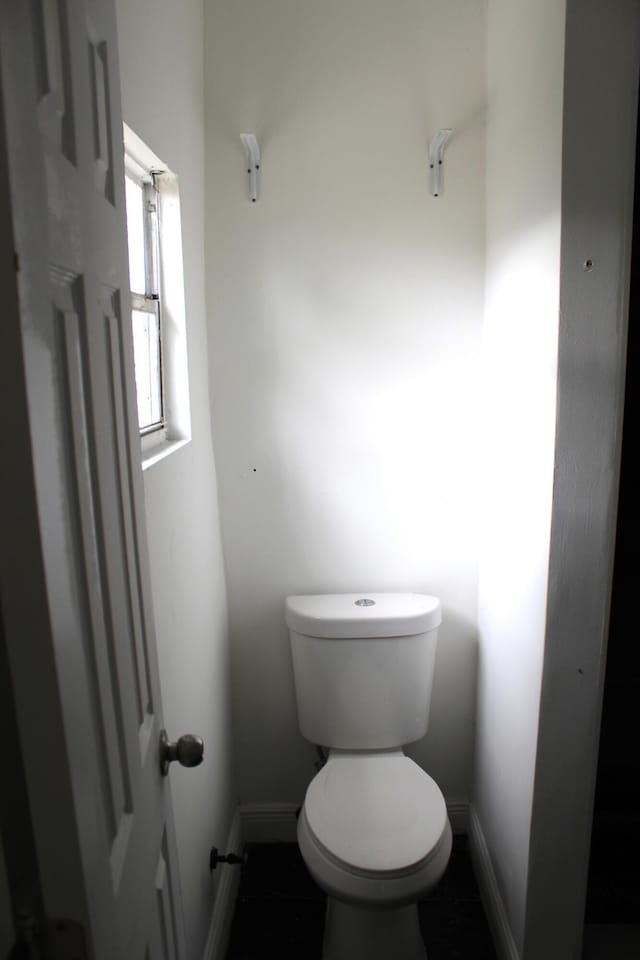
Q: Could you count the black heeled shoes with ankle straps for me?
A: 0